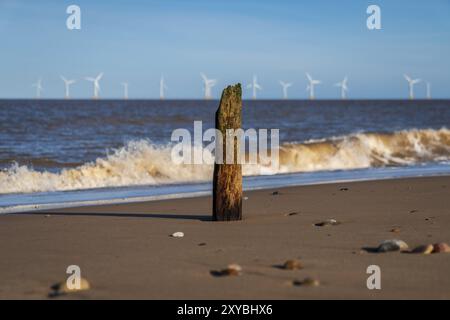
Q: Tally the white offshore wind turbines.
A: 12